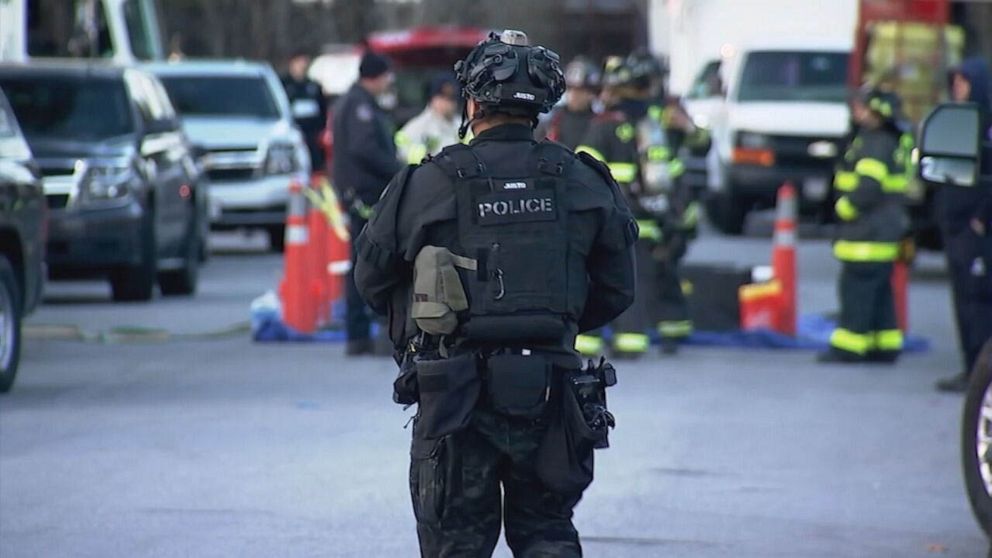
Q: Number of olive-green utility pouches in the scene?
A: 1